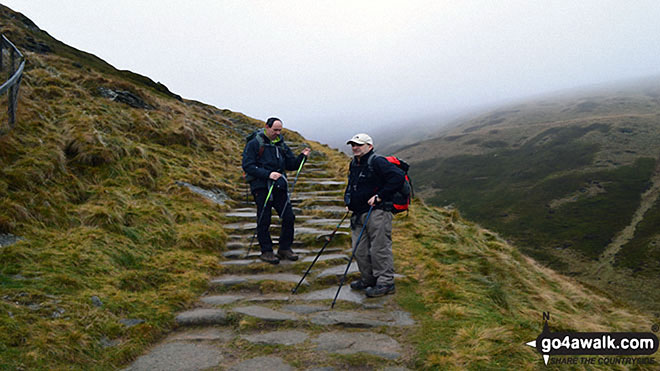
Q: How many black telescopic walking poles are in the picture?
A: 2